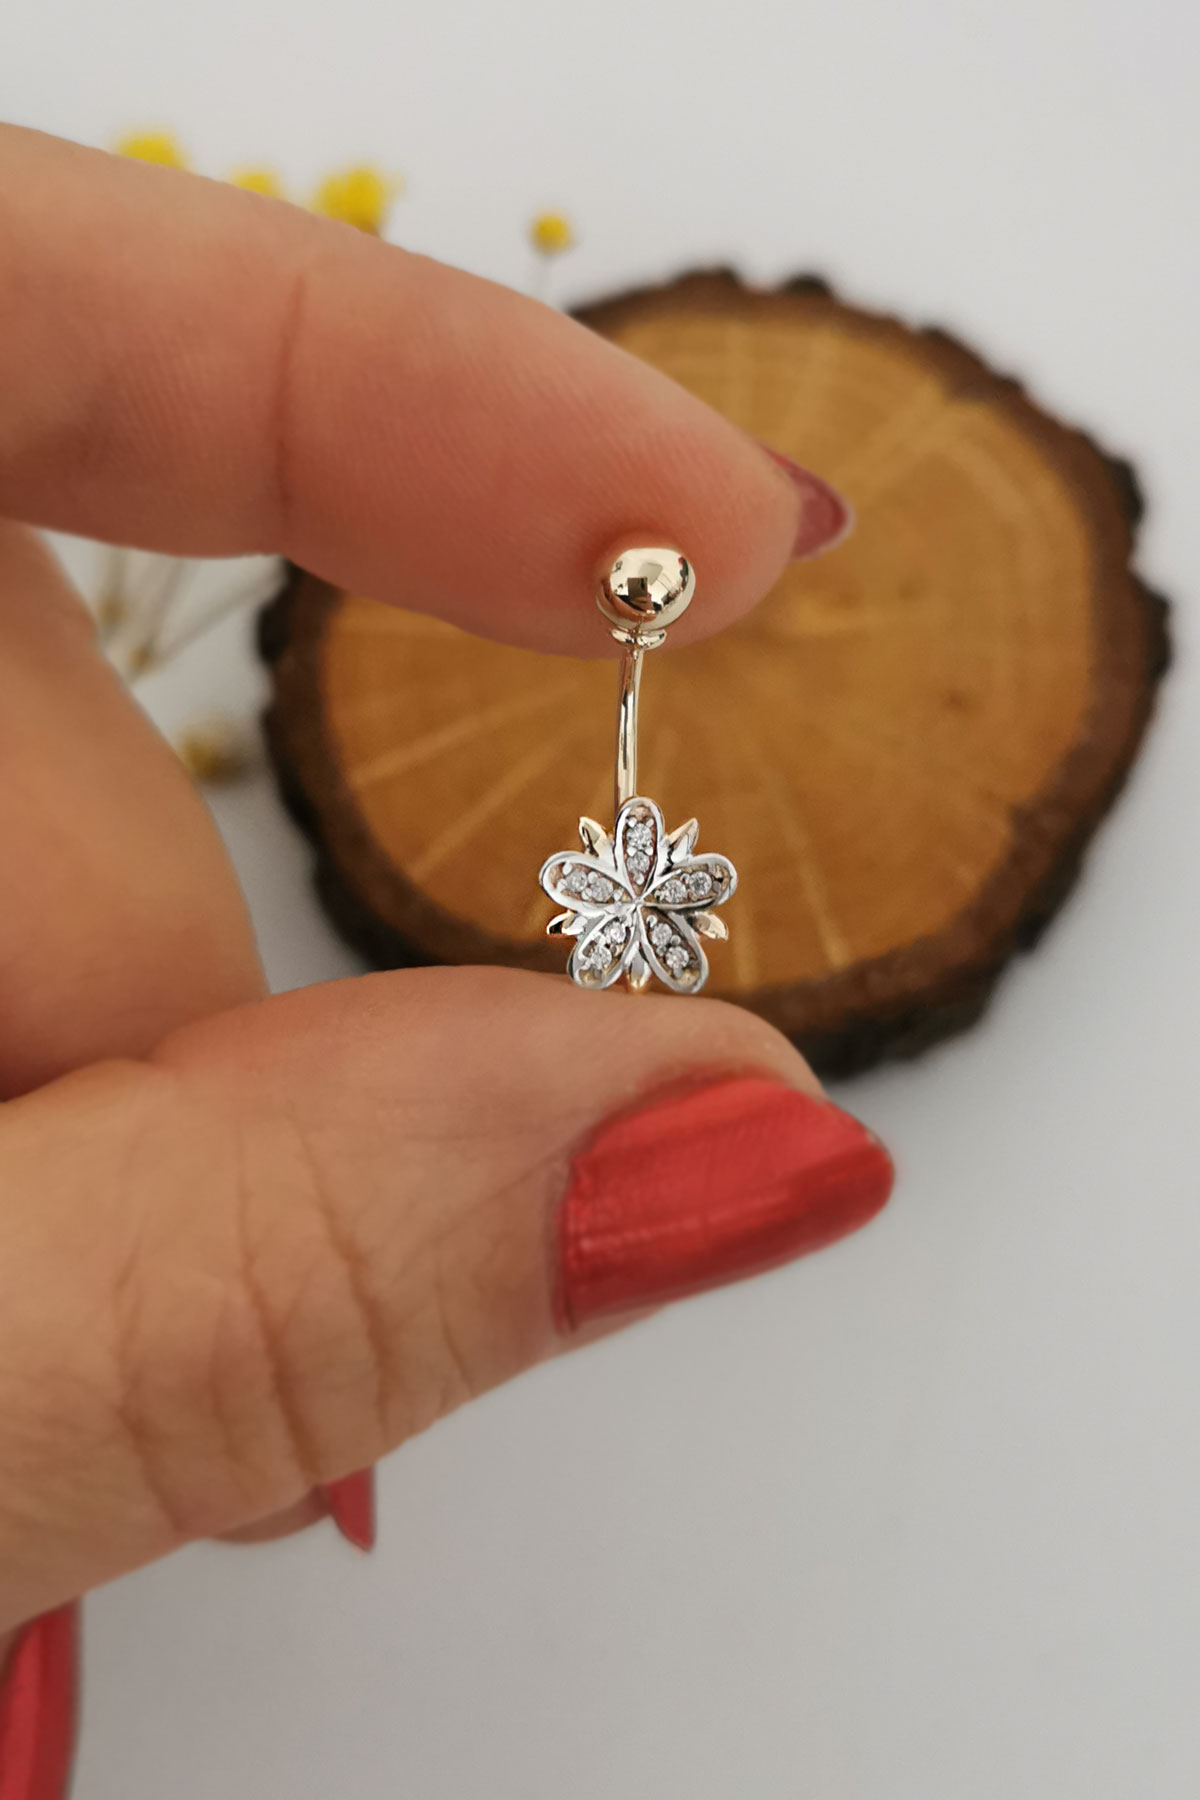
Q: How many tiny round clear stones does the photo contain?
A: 10